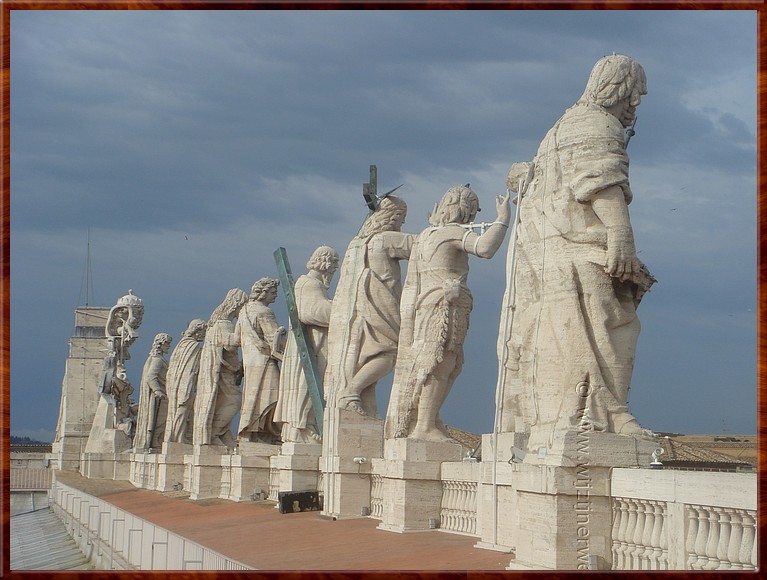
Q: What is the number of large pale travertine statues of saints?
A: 8